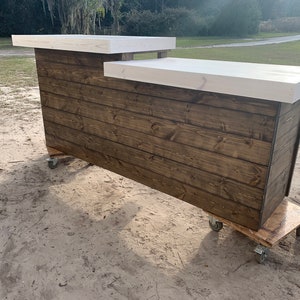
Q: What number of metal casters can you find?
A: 3